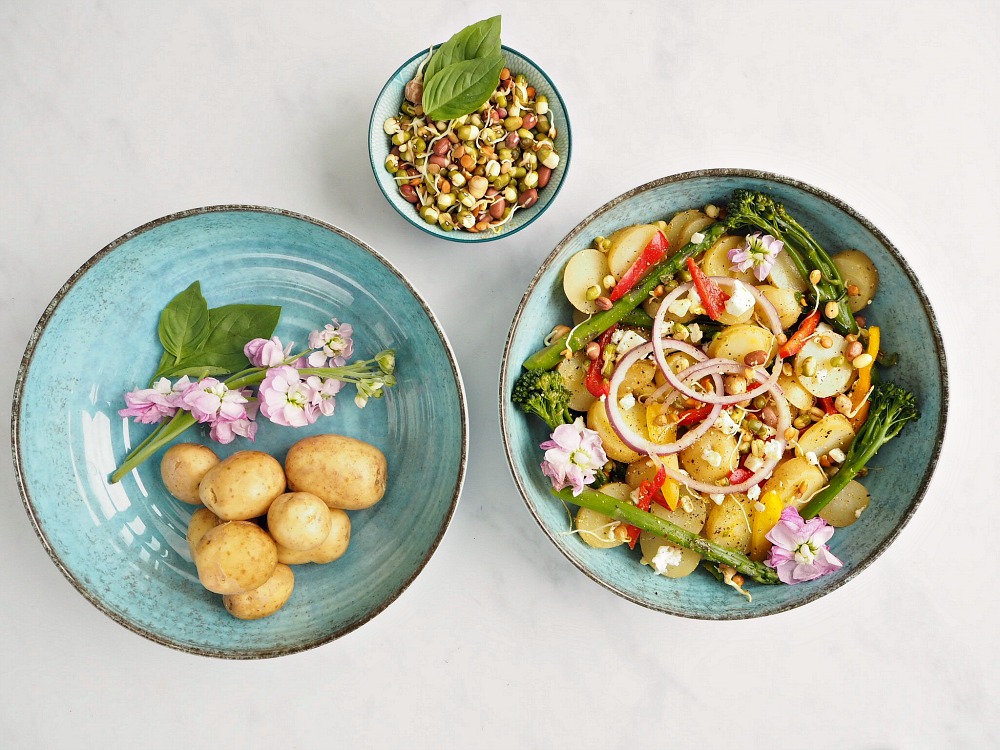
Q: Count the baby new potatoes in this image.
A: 8